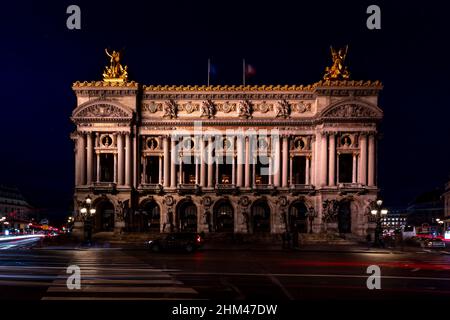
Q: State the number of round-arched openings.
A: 7